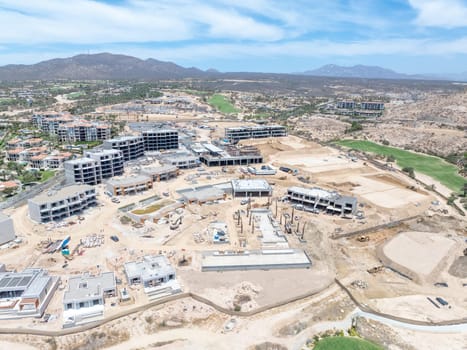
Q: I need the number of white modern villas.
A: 3